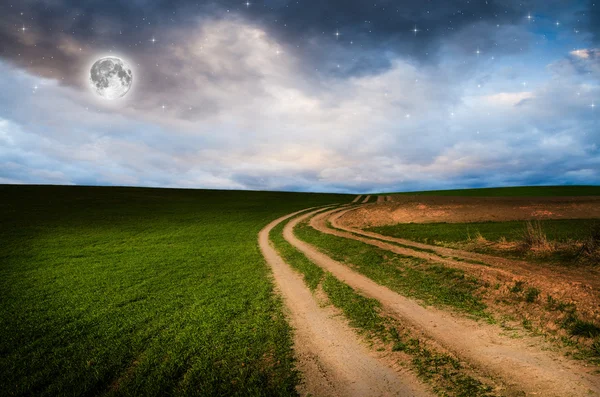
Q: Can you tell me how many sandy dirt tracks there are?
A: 4